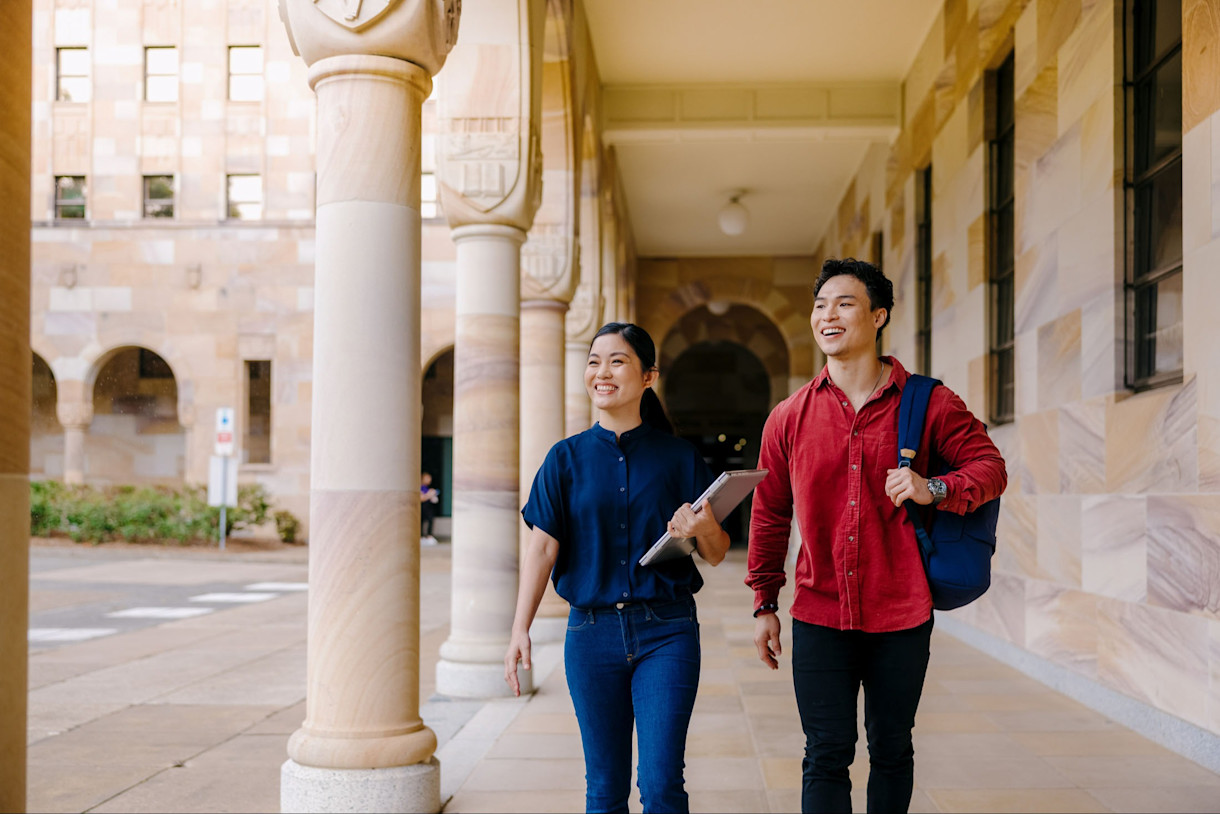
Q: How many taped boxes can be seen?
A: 0